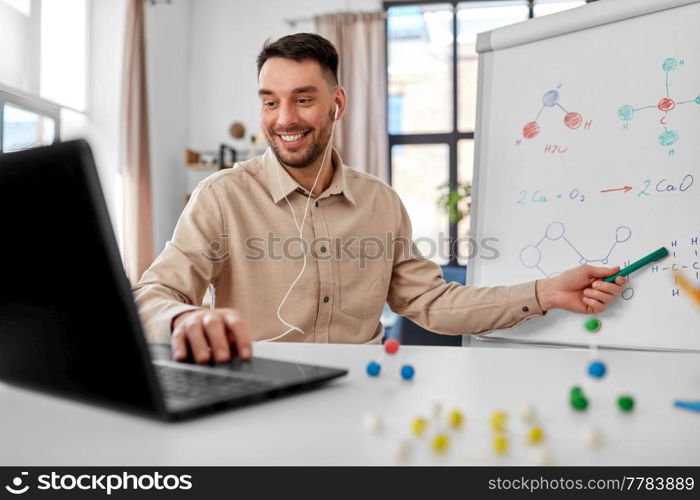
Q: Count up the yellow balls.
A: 6